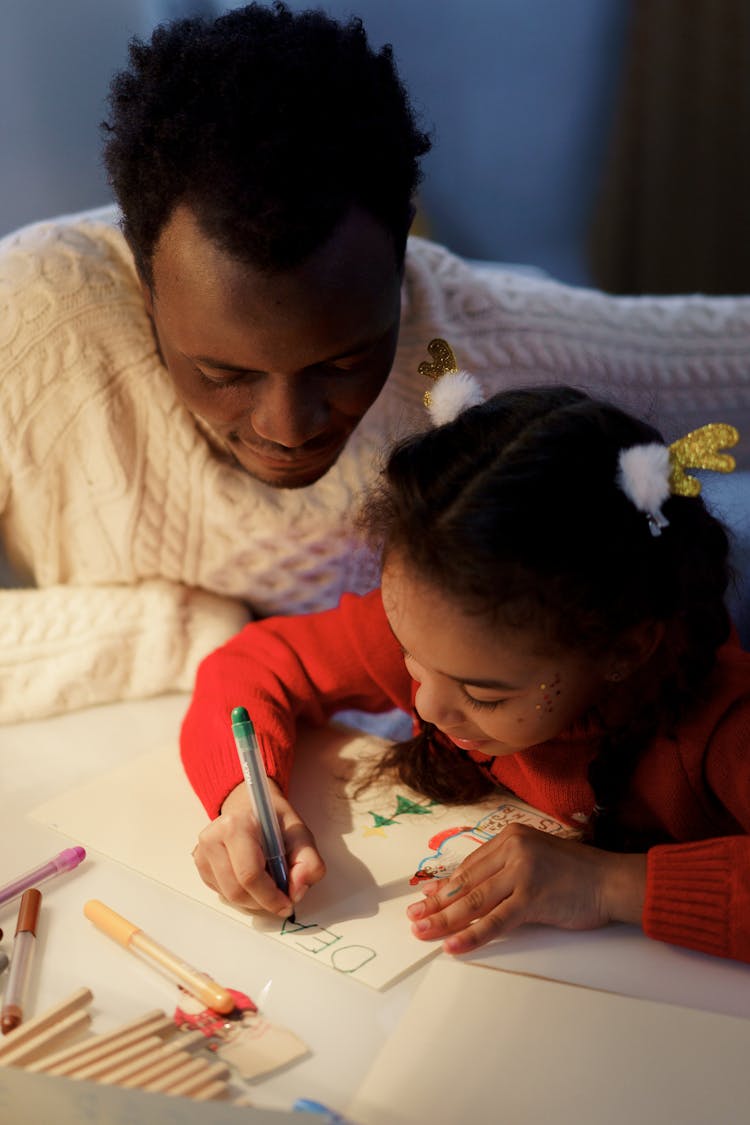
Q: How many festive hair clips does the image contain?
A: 2